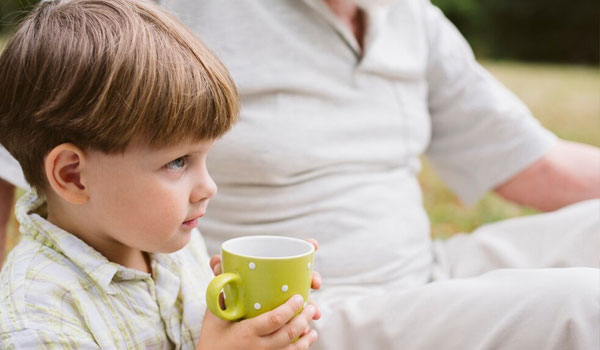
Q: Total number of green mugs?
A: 1